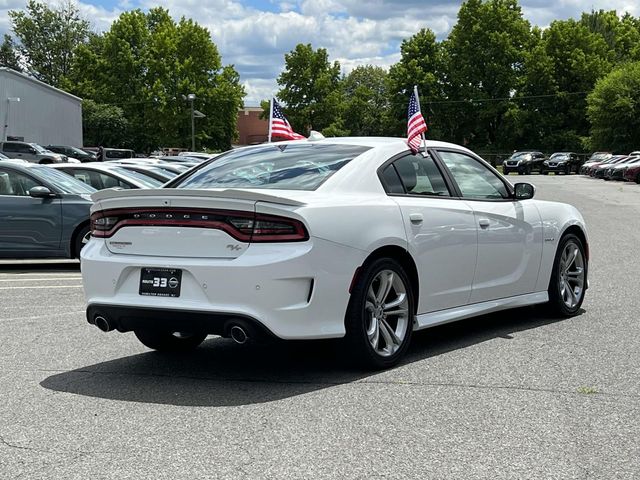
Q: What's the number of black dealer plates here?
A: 1